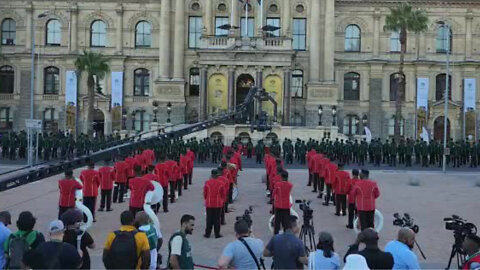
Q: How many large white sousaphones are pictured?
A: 4